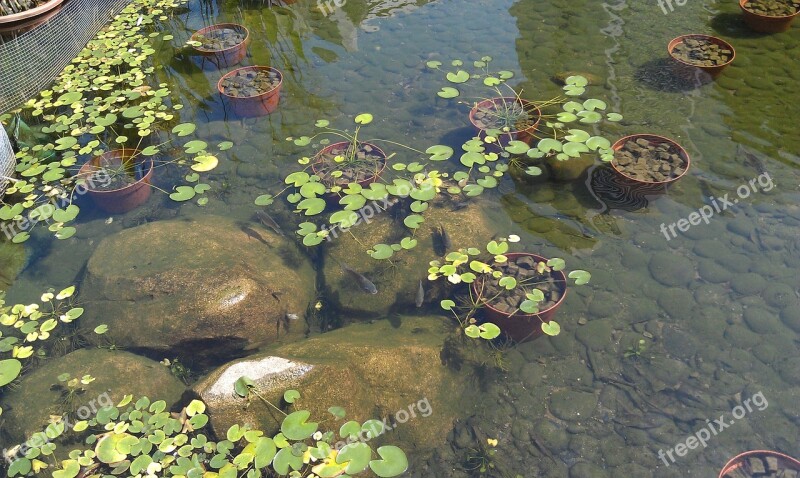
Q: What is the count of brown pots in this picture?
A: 11